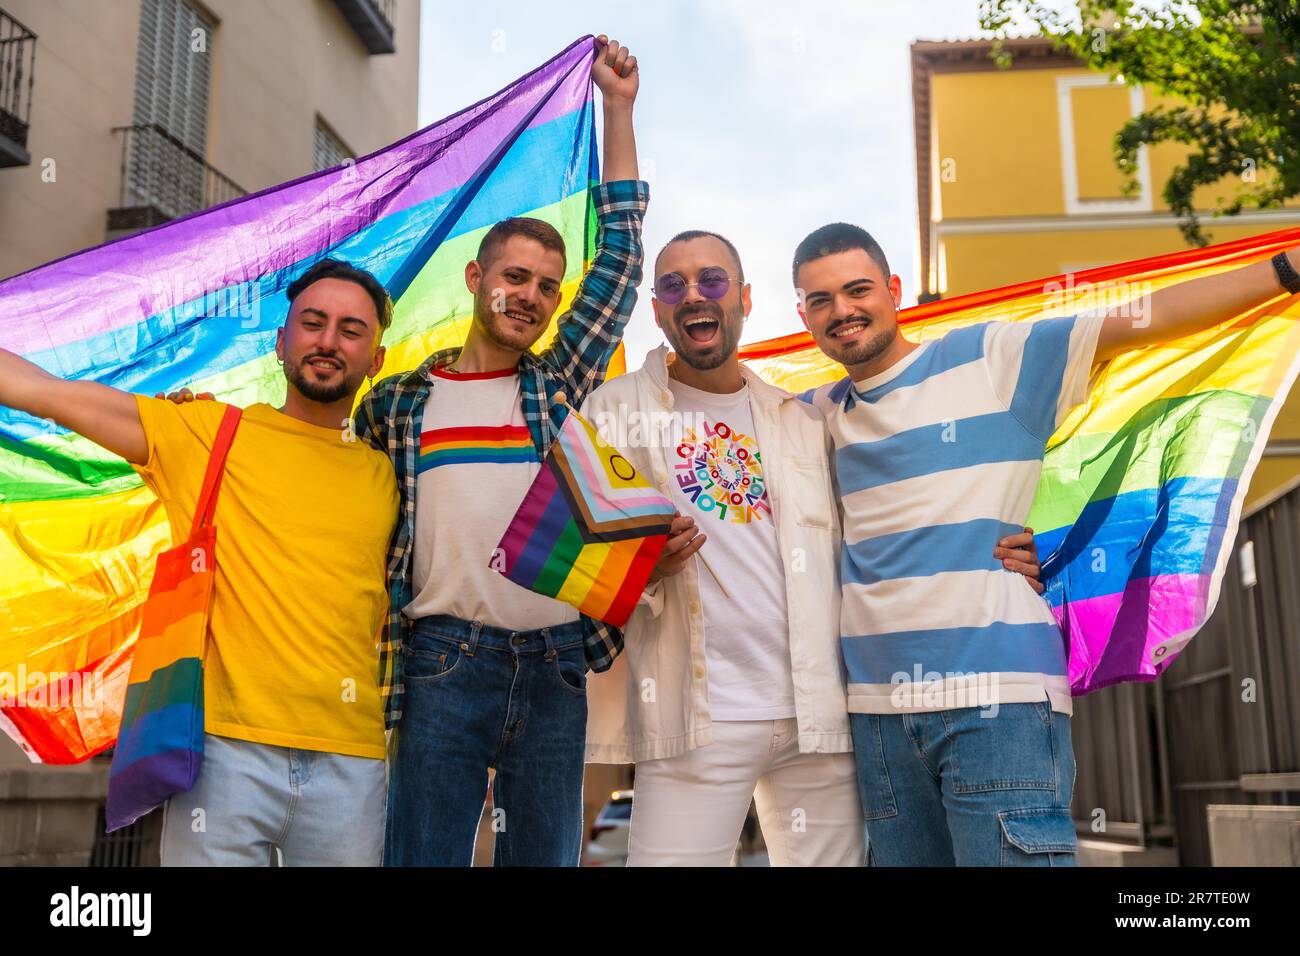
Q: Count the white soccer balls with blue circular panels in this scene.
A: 0